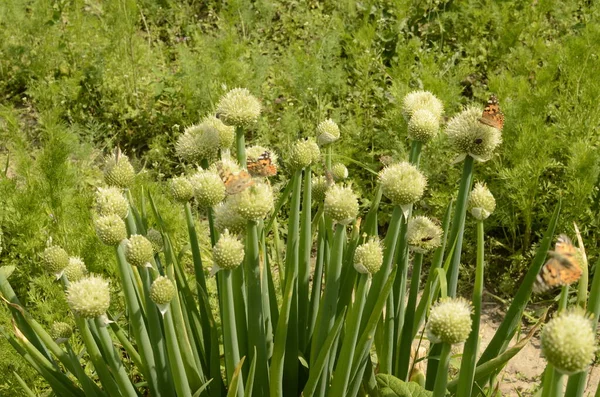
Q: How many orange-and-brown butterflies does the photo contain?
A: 4